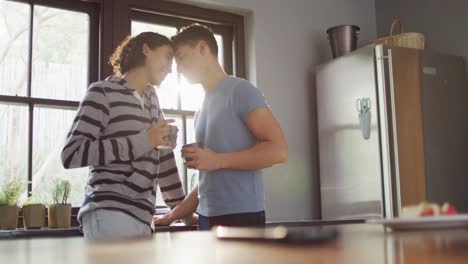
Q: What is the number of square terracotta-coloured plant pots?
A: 3